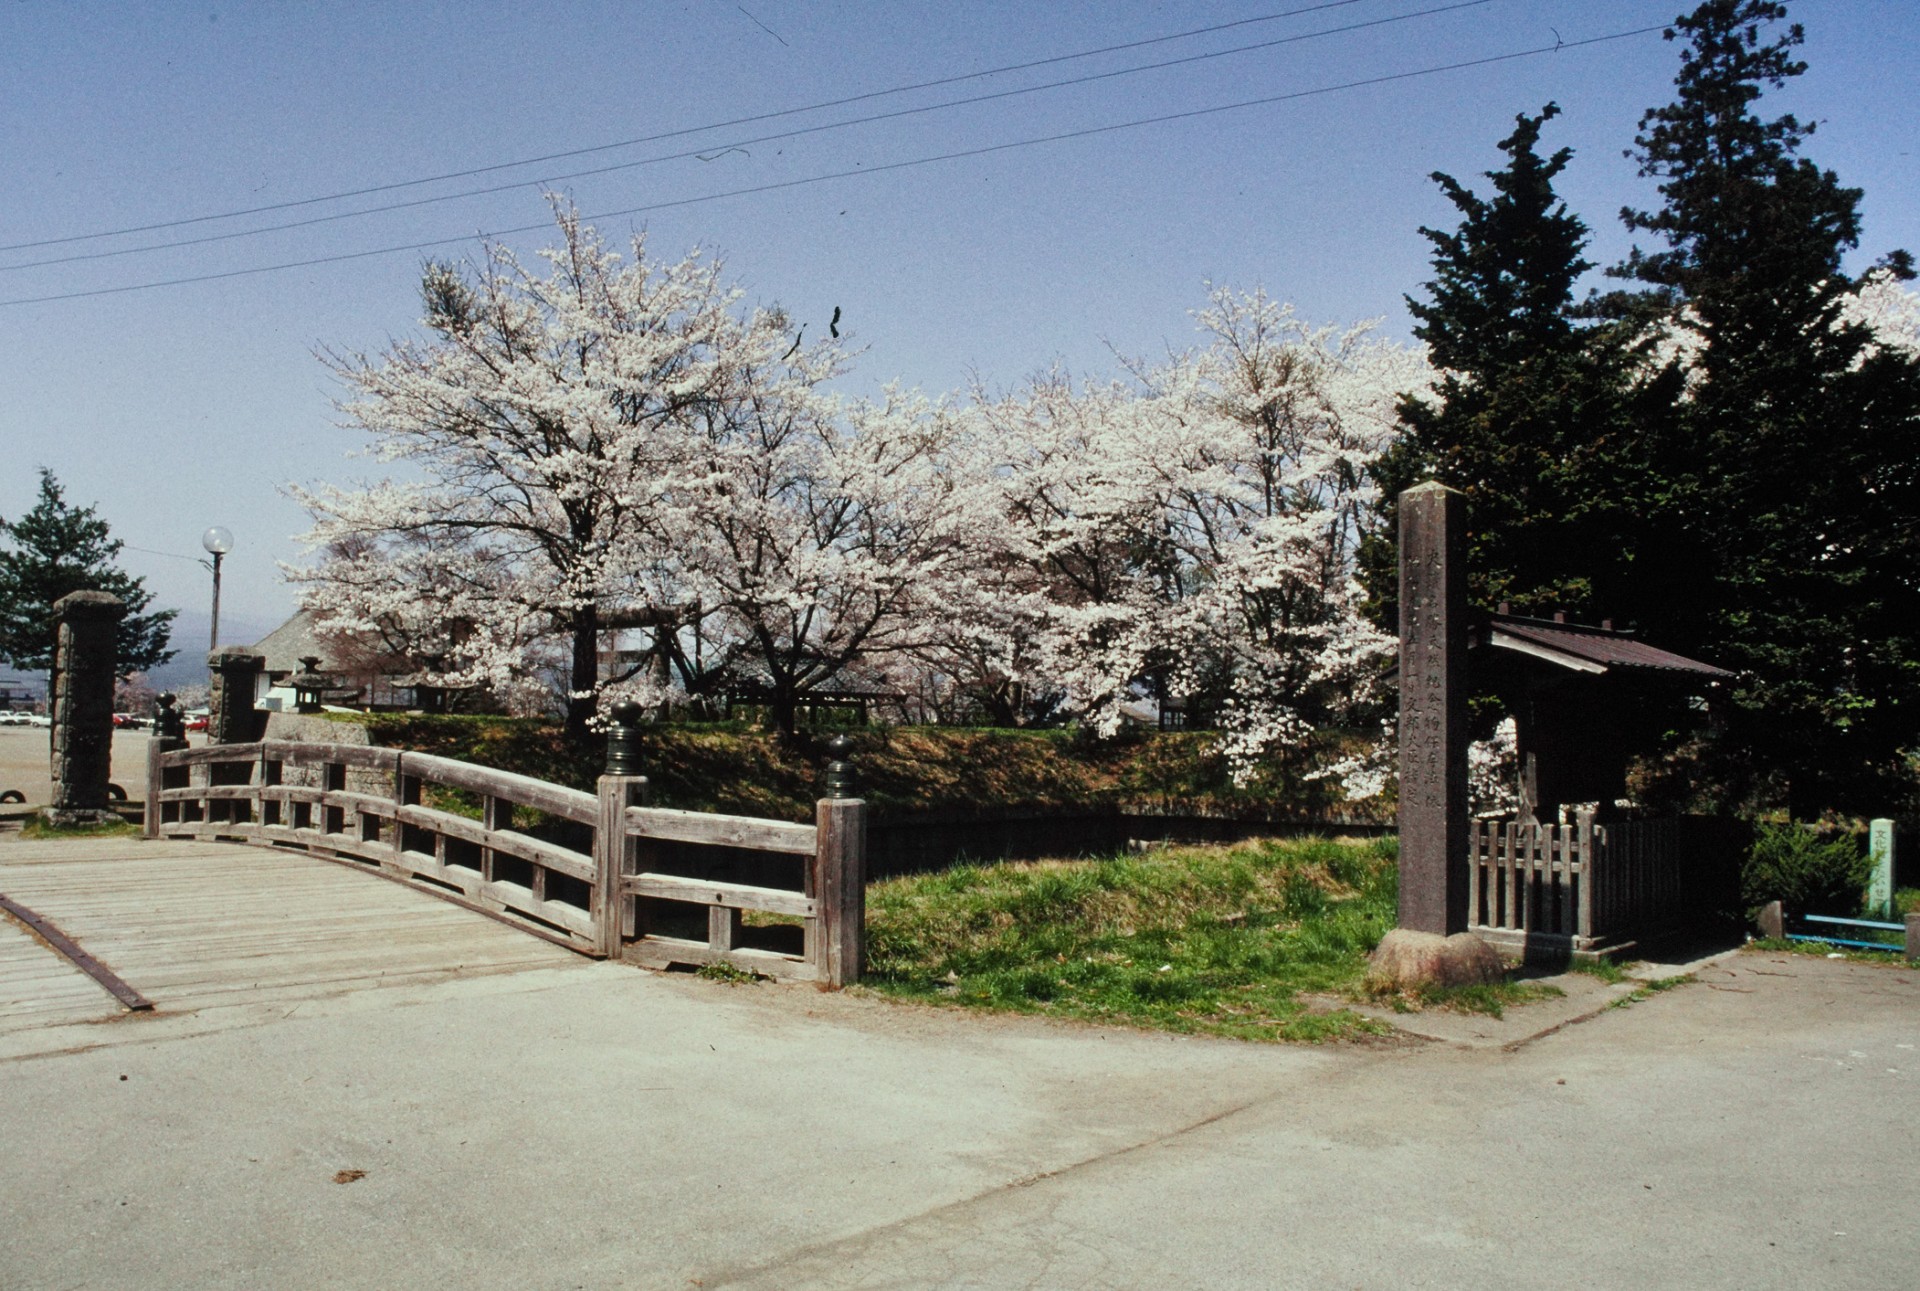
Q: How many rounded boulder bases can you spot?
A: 1